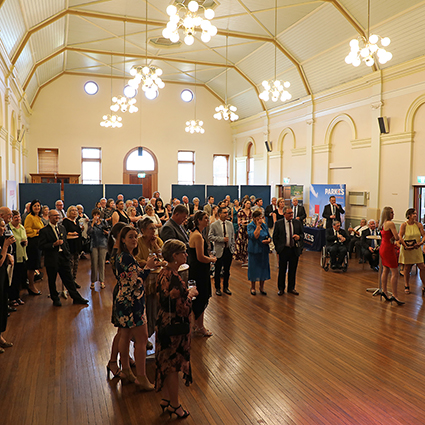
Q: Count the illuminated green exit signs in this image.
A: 3